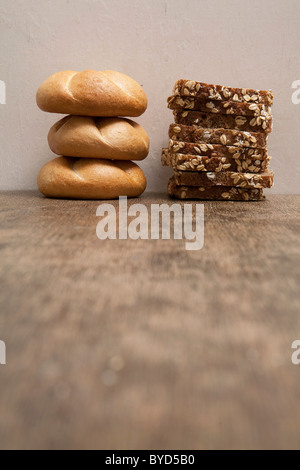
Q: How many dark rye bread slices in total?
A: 8